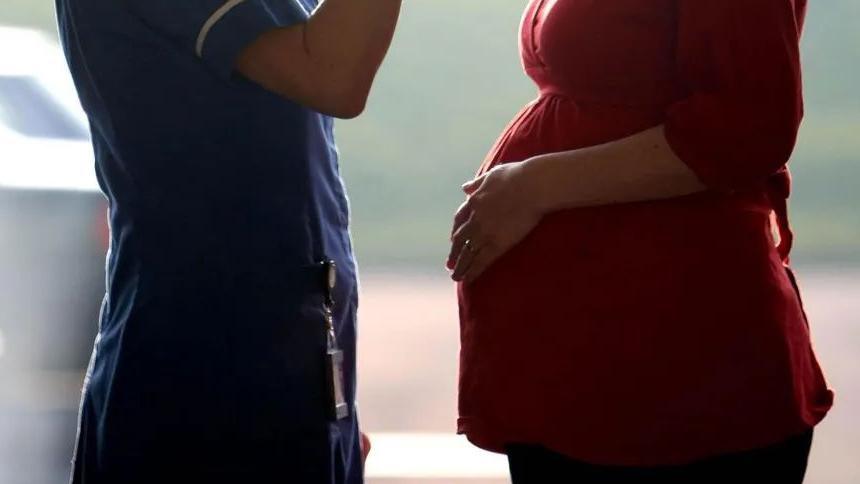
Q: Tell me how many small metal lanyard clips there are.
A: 1